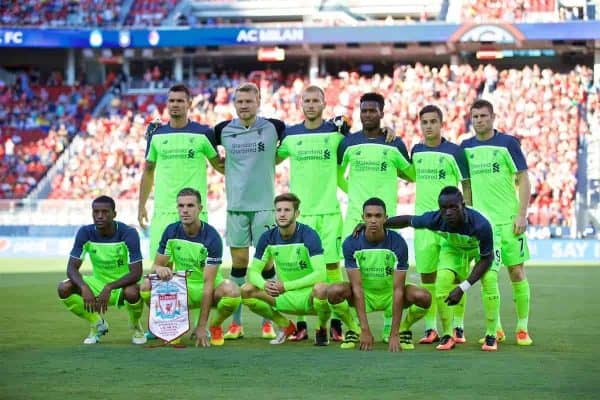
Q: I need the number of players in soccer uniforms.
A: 11